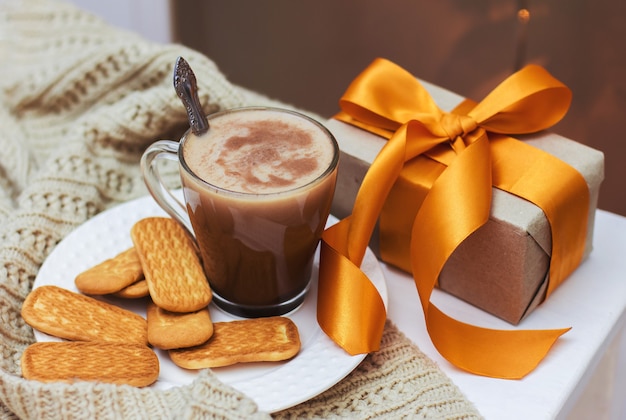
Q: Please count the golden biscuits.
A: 7